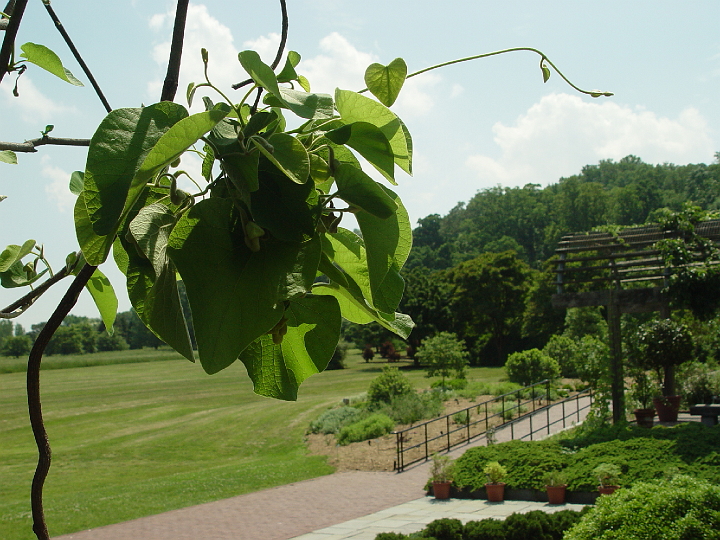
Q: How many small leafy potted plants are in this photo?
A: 4